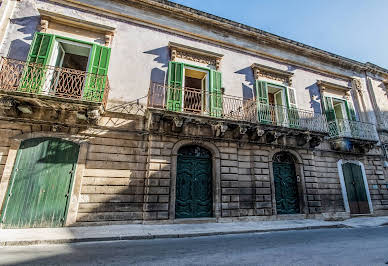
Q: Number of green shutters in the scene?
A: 8